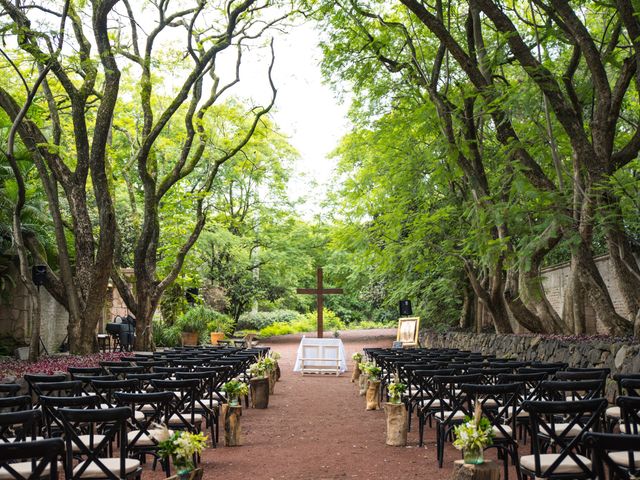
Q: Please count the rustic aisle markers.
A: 10